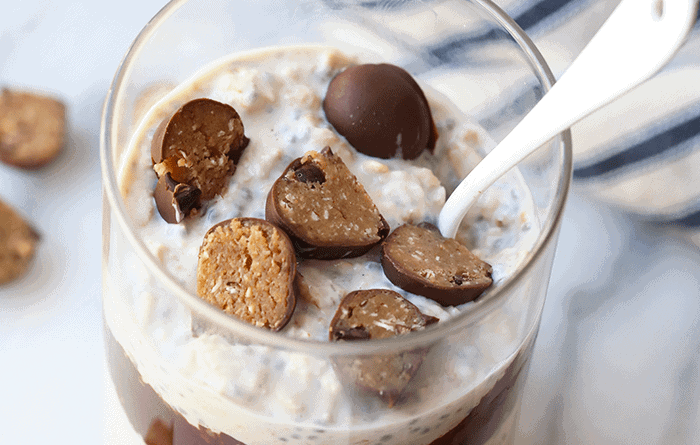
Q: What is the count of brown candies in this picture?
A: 8